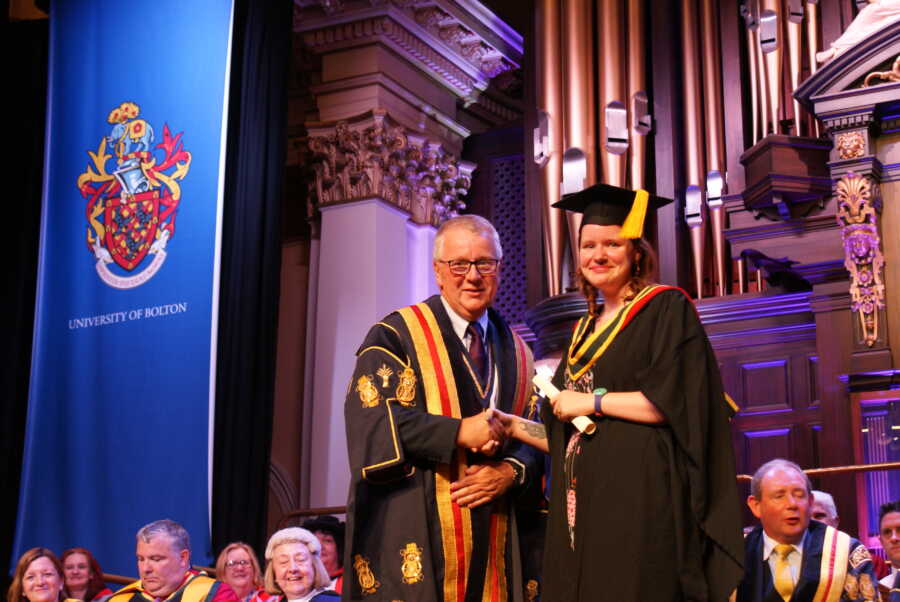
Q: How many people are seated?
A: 9